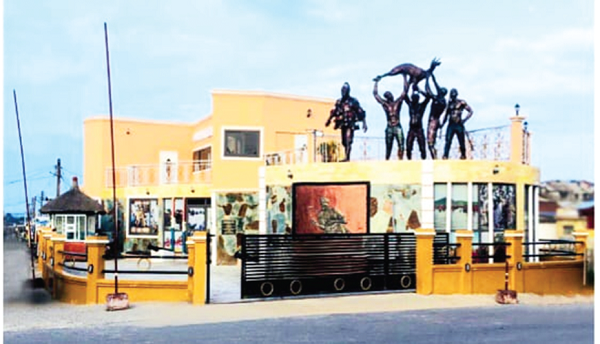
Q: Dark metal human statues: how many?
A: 5